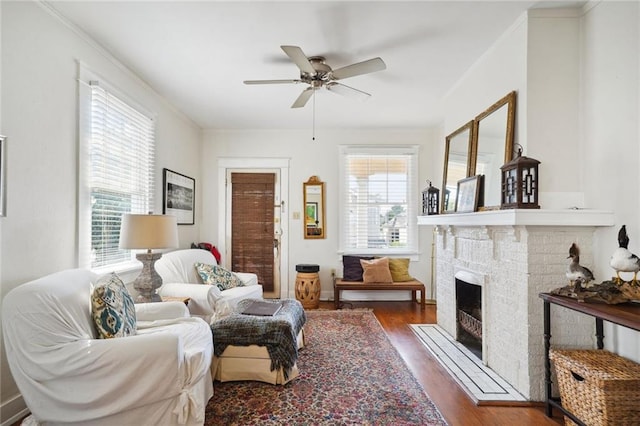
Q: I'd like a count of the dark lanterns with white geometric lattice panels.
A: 2